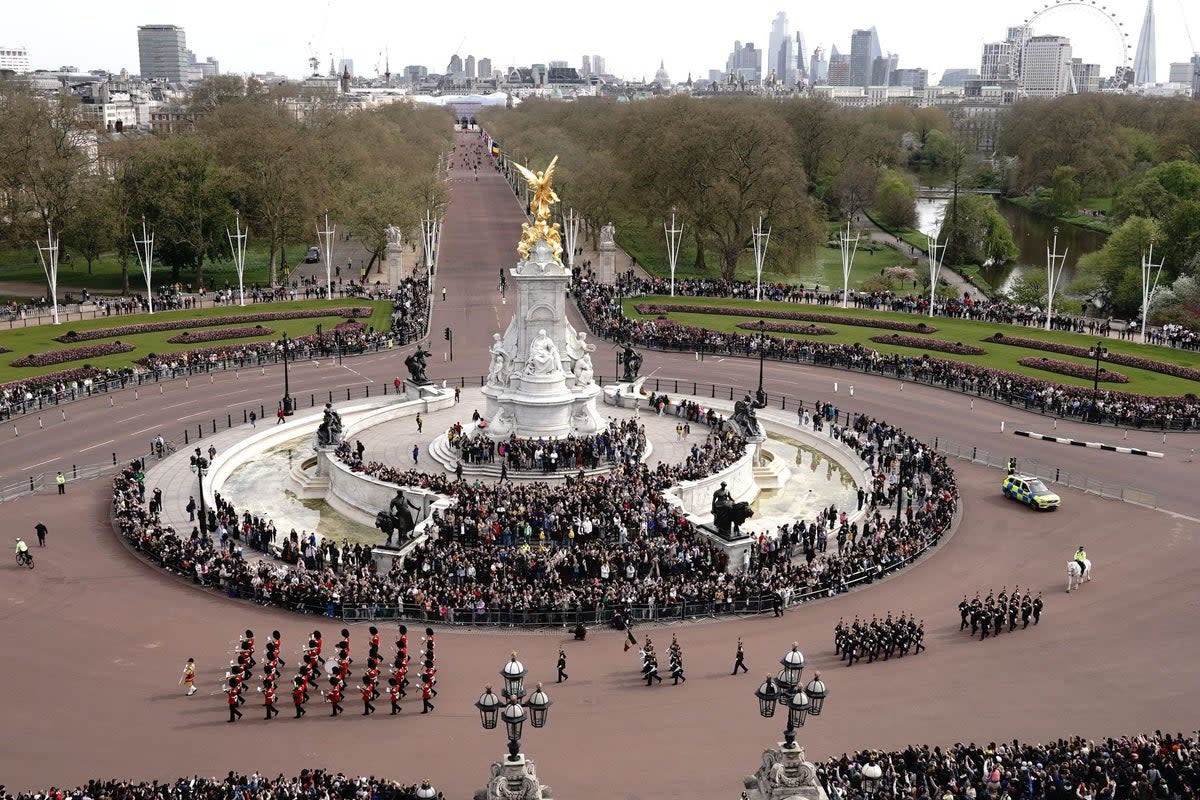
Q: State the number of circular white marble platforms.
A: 1